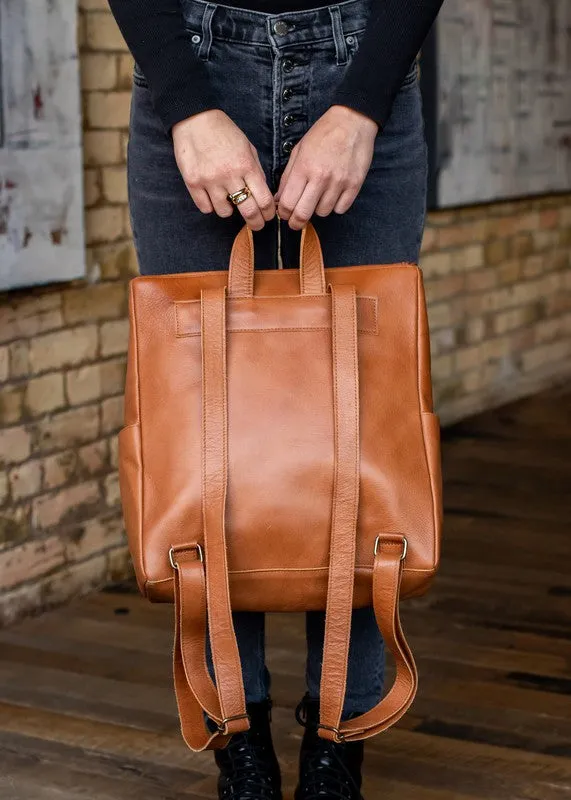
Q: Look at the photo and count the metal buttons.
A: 5